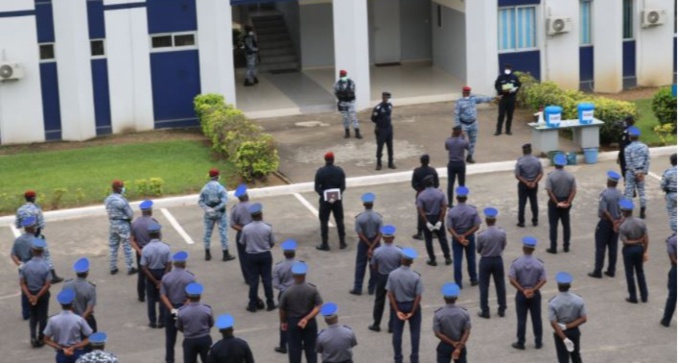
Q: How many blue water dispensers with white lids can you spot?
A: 2